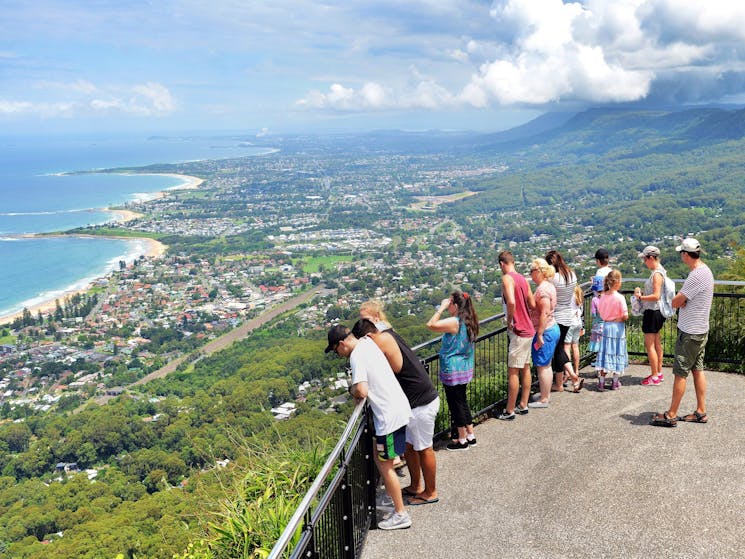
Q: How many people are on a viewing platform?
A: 13